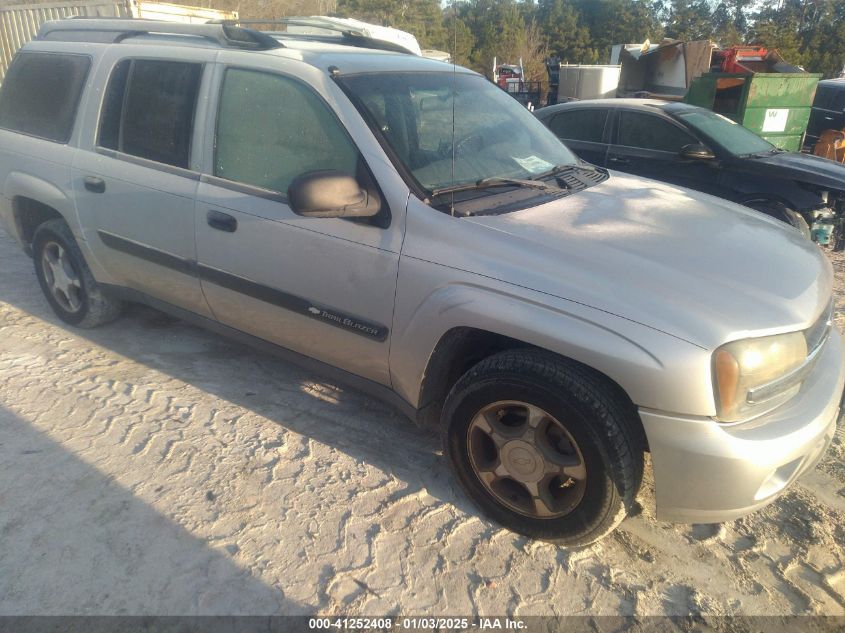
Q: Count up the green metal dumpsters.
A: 1